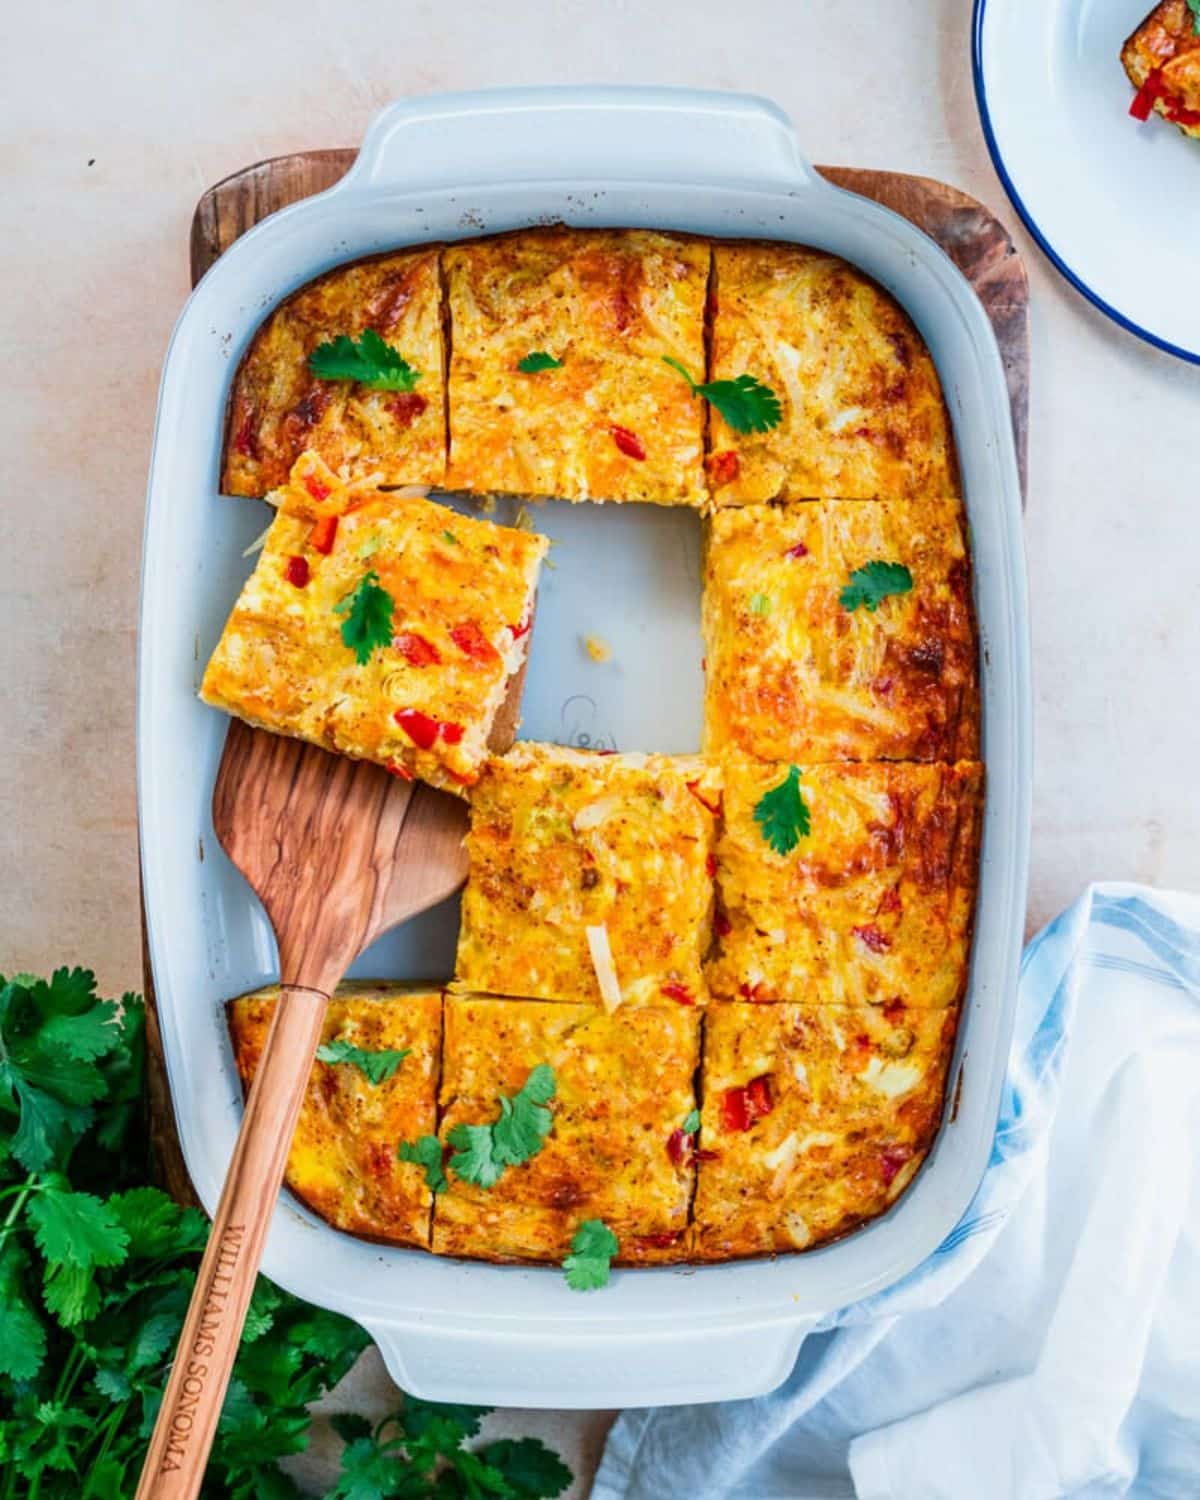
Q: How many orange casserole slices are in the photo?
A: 11